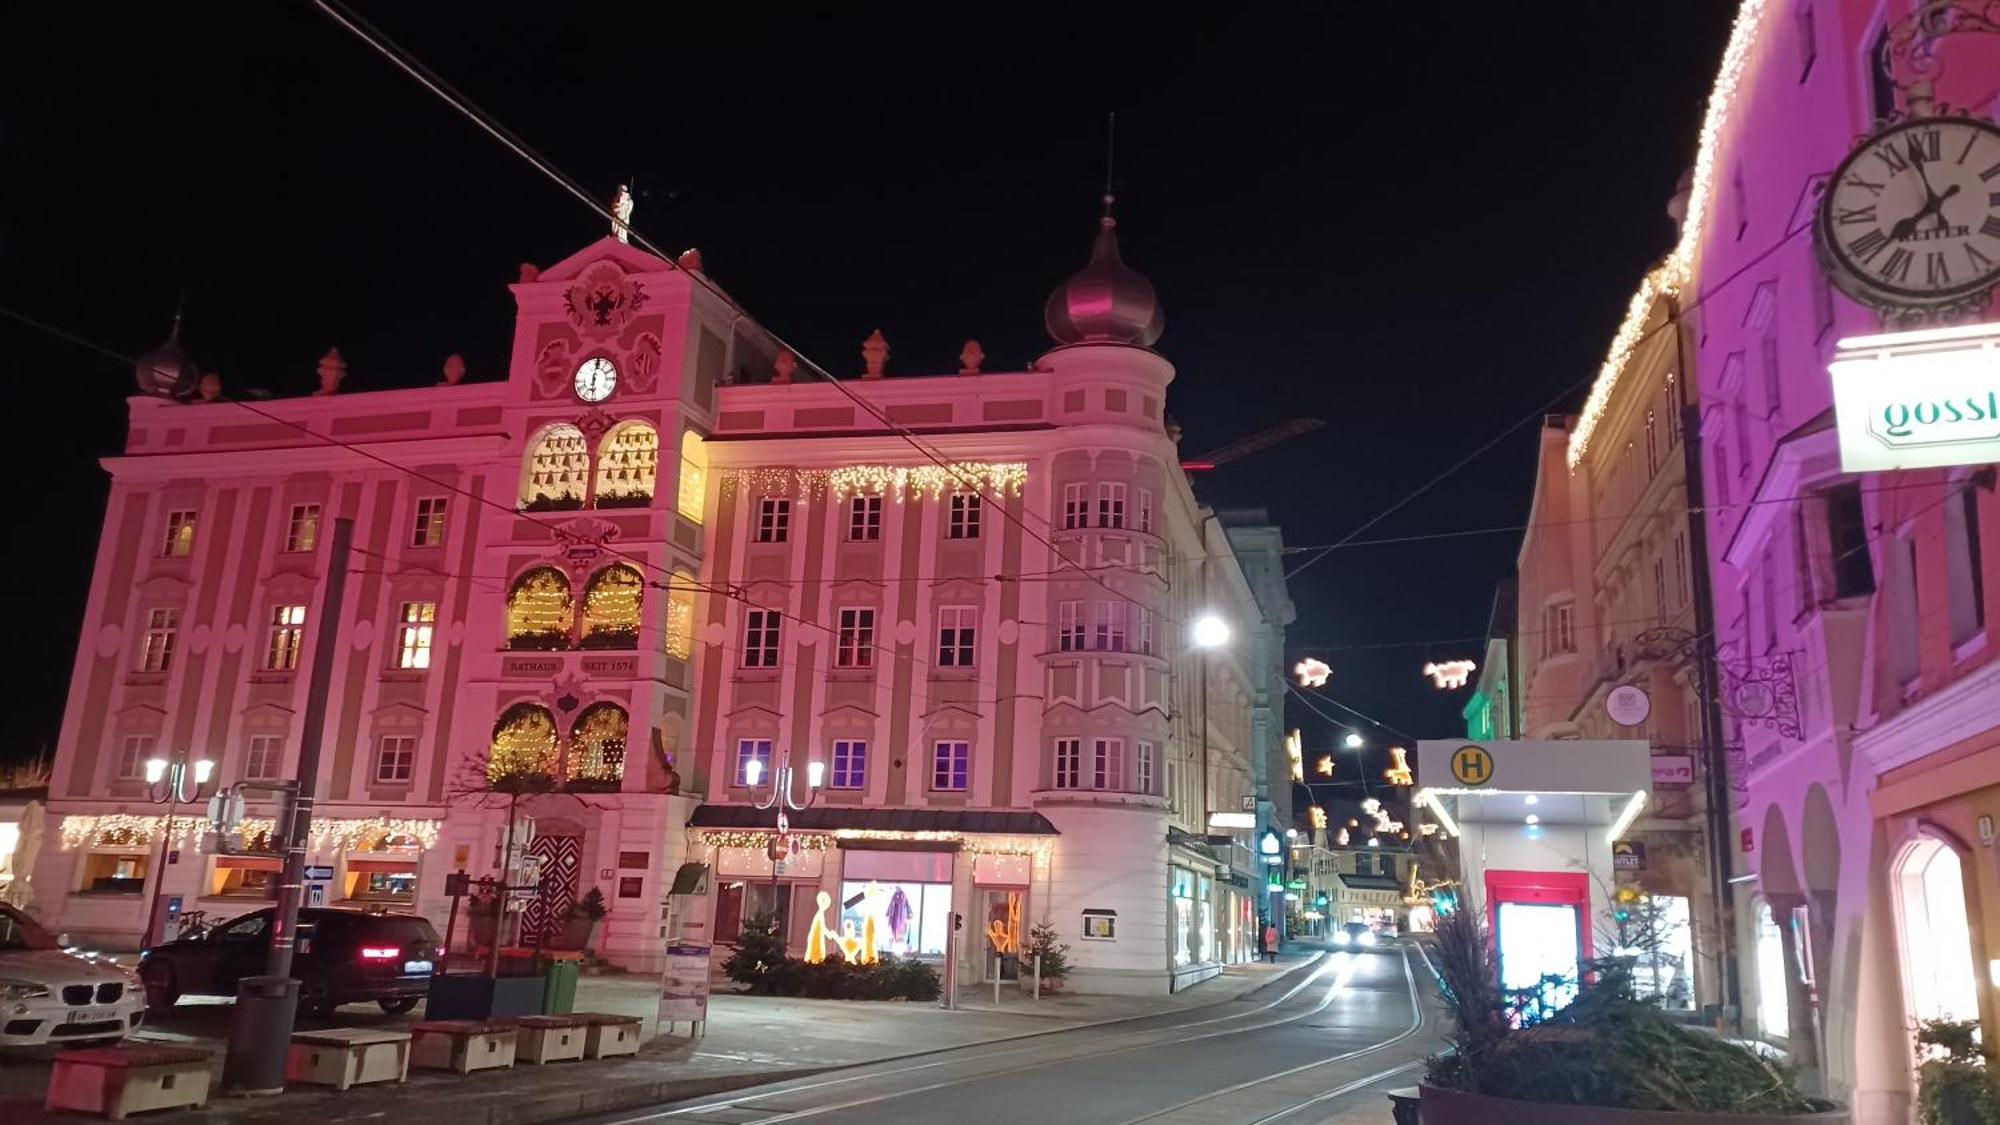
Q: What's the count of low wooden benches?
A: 5